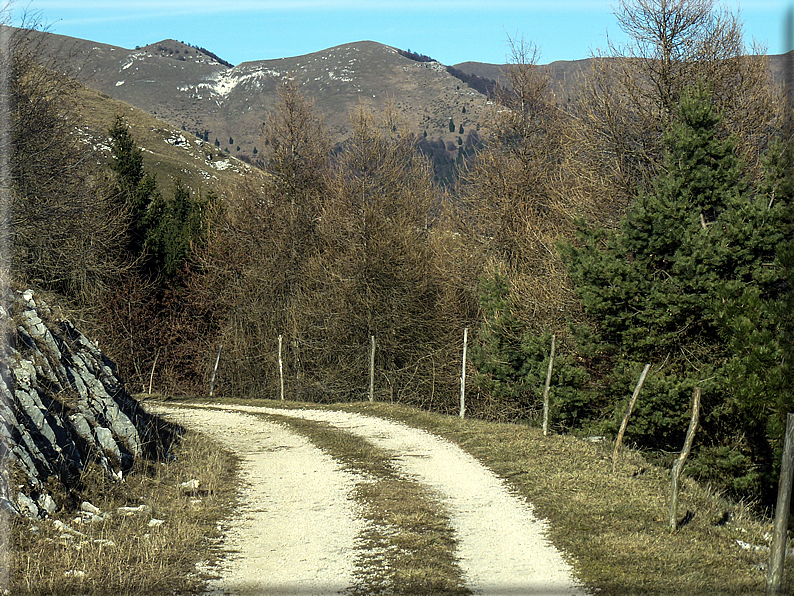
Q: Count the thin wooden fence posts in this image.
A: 9